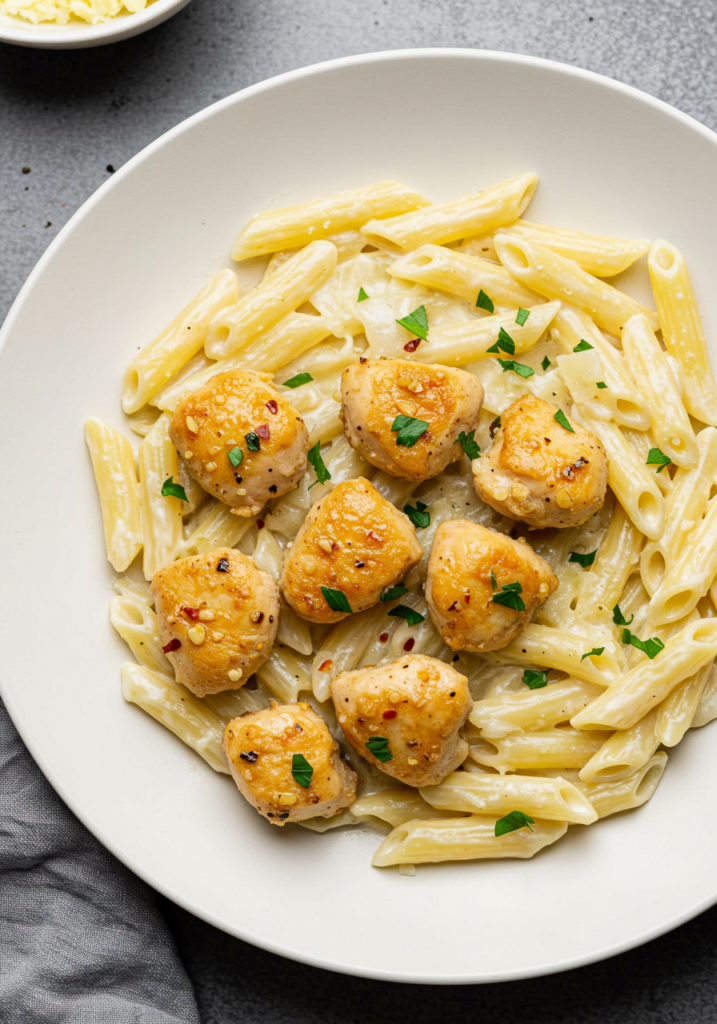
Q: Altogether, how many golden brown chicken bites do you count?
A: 8